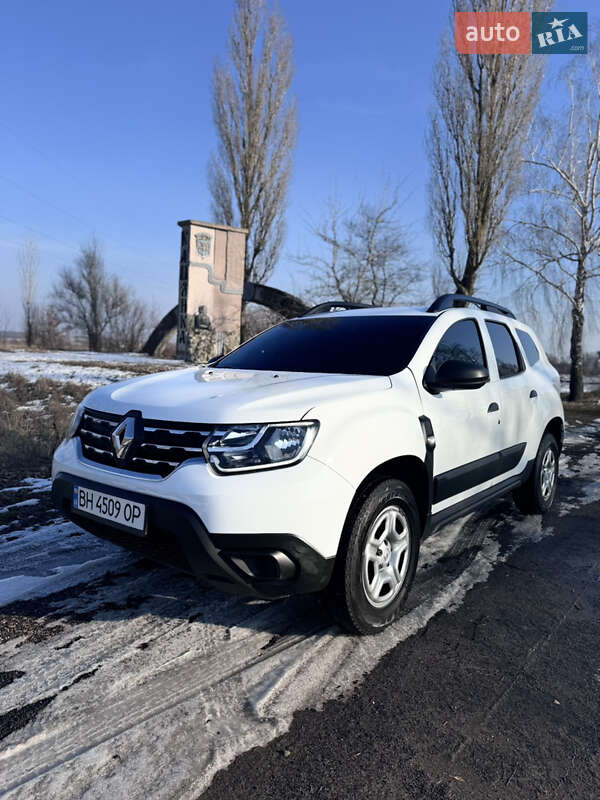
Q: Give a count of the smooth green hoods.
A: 0